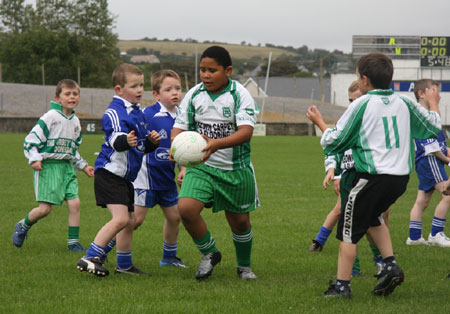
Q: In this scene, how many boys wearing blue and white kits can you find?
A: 3